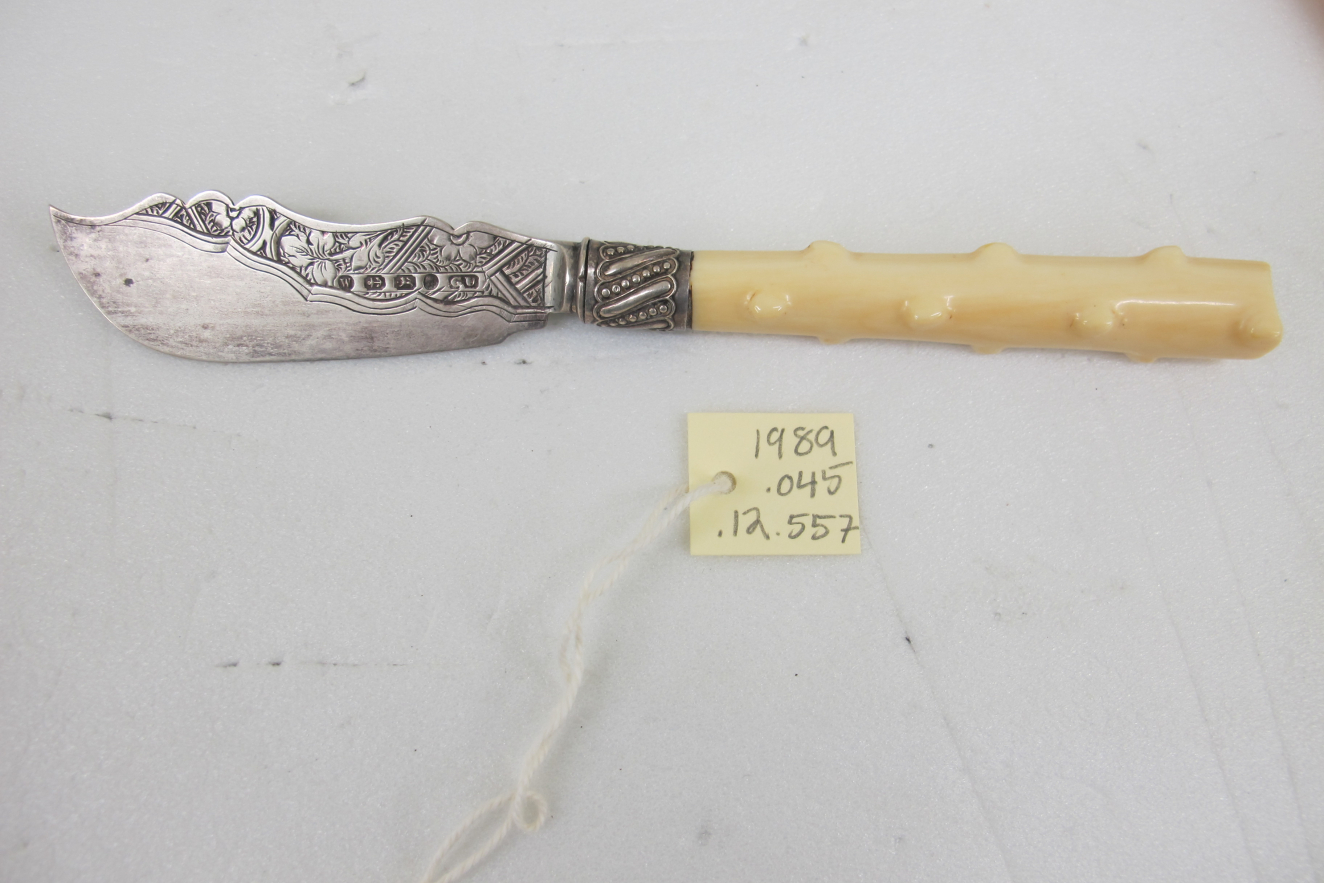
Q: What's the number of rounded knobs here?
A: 10